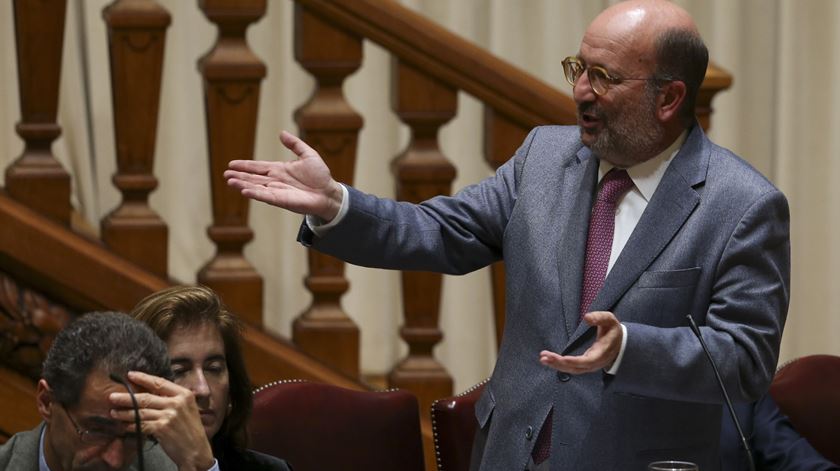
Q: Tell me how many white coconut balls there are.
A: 0